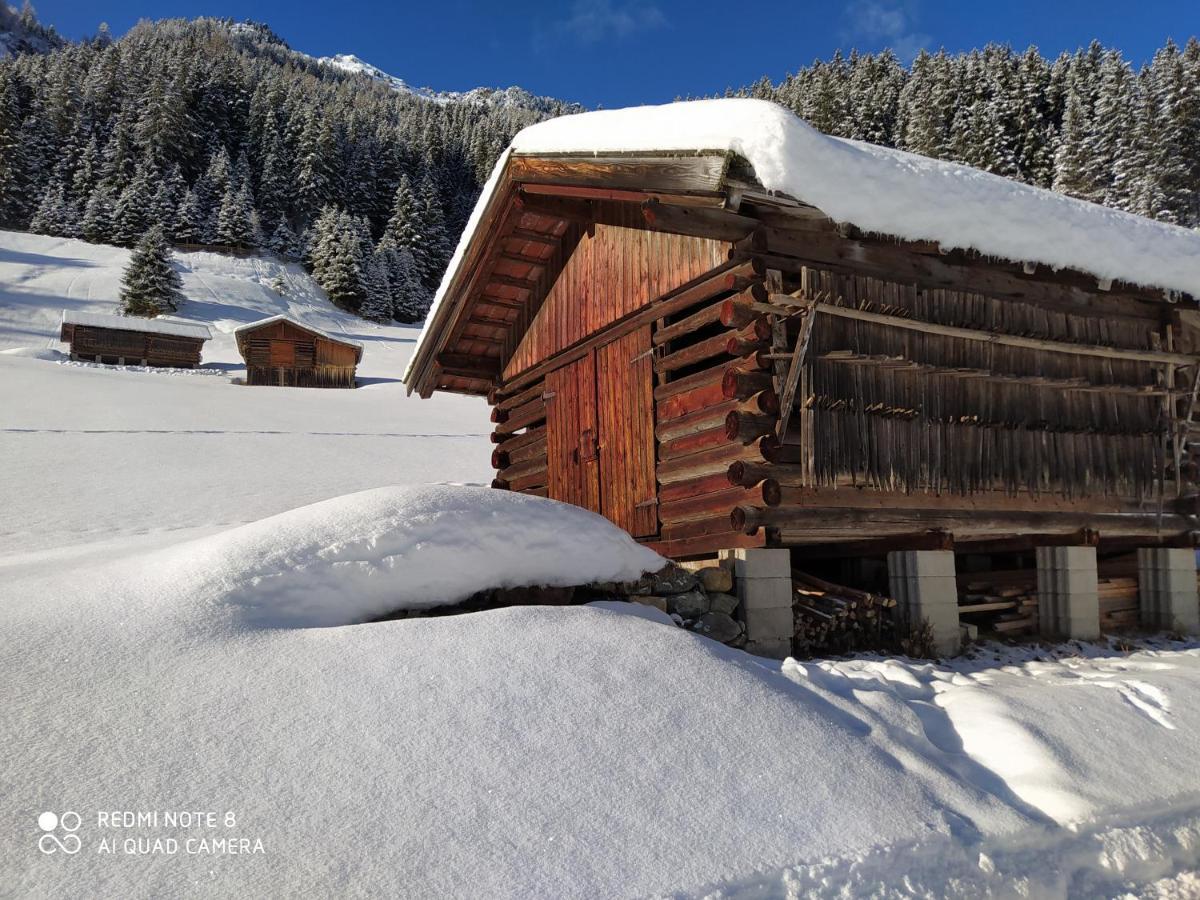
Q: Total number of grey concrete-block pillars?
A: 4